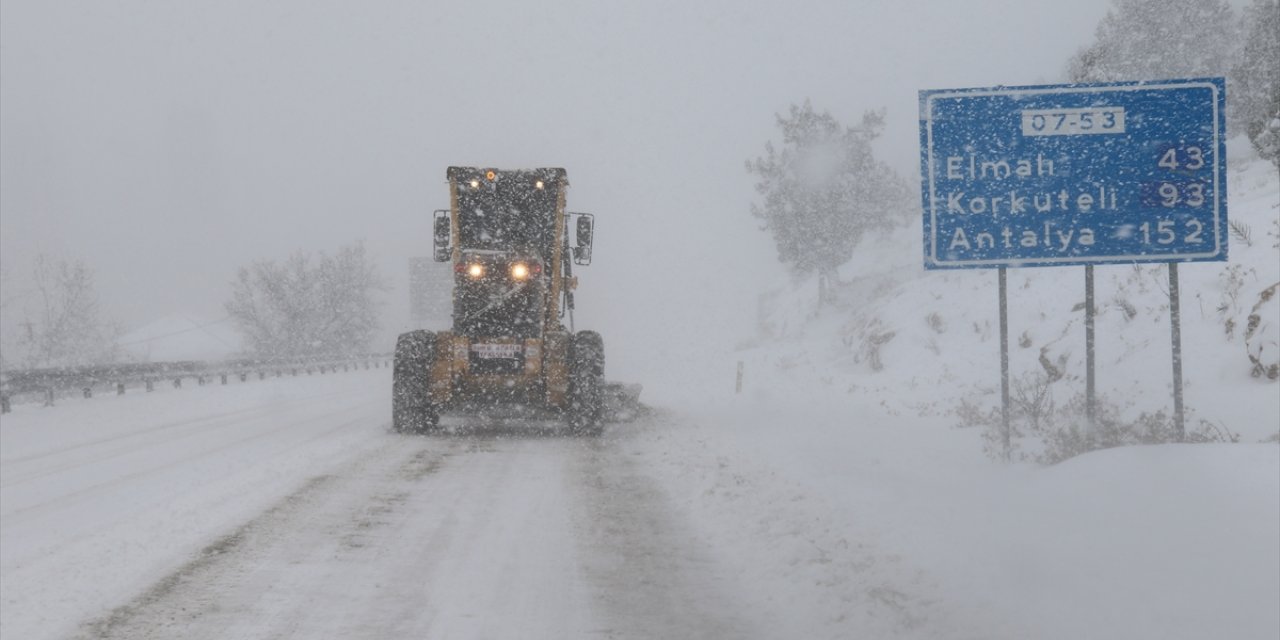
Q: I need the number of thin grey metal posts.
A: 3